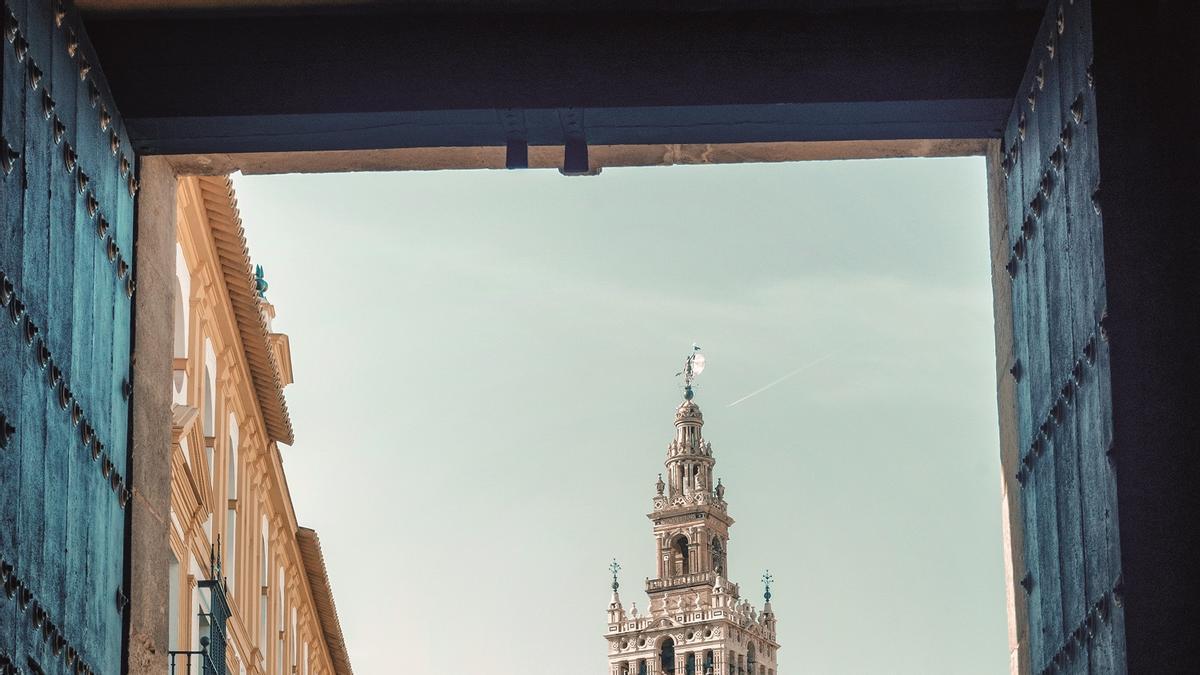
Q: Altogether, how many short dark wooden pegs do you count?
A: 2